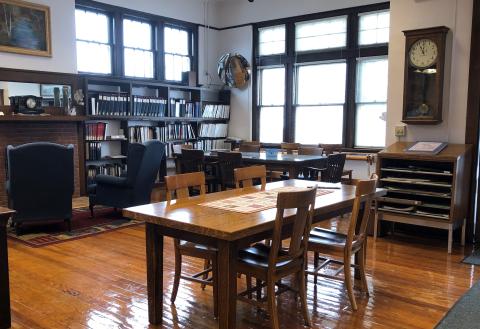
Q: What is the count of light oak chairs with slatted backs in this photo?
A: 4